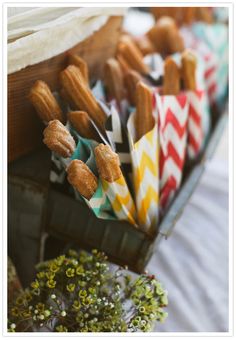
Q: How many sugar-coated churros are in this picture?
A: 3